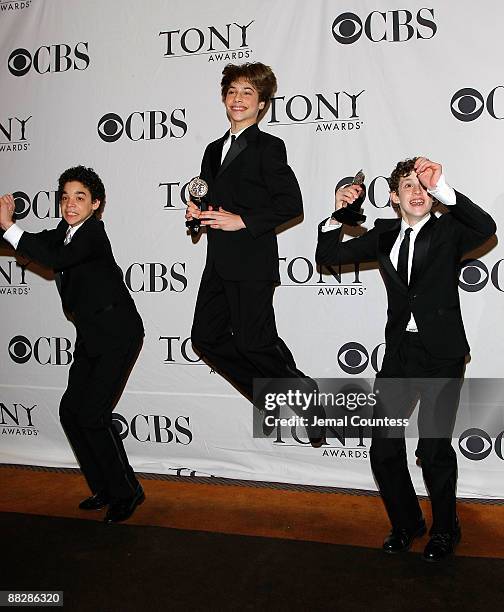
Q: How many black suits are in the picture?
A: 3